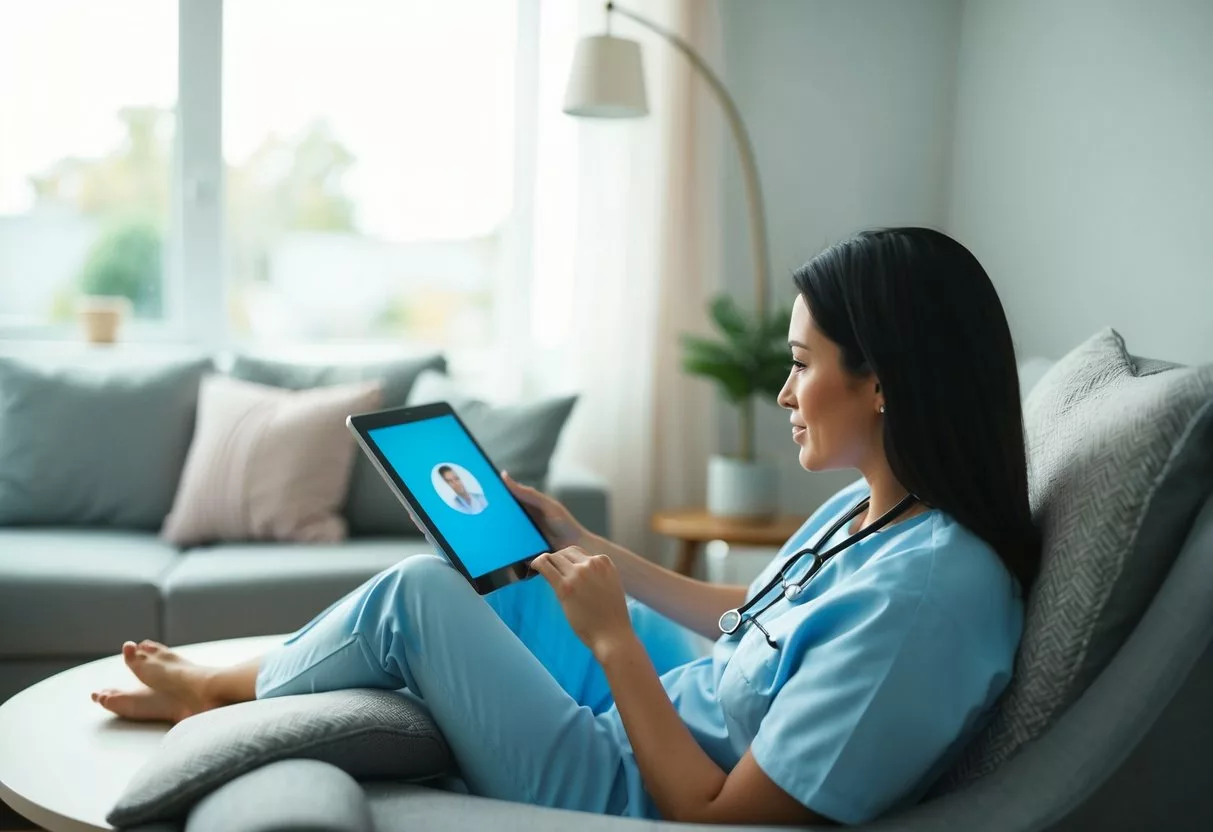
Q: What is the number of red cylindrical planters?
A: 0